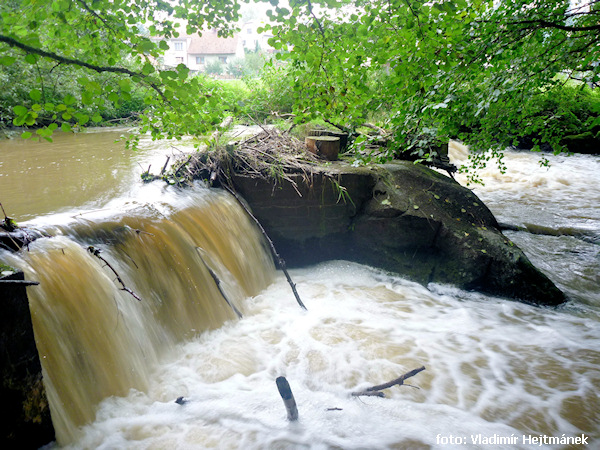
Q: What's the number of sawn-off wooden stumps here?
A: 2